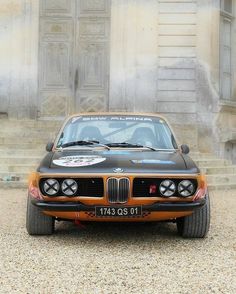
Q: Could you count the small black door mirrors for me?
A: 2